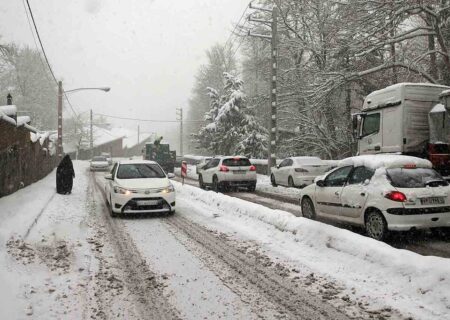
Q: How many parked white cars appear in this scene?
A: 1